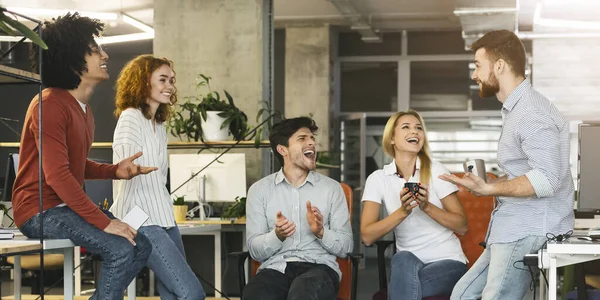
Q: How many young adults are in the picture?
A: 5